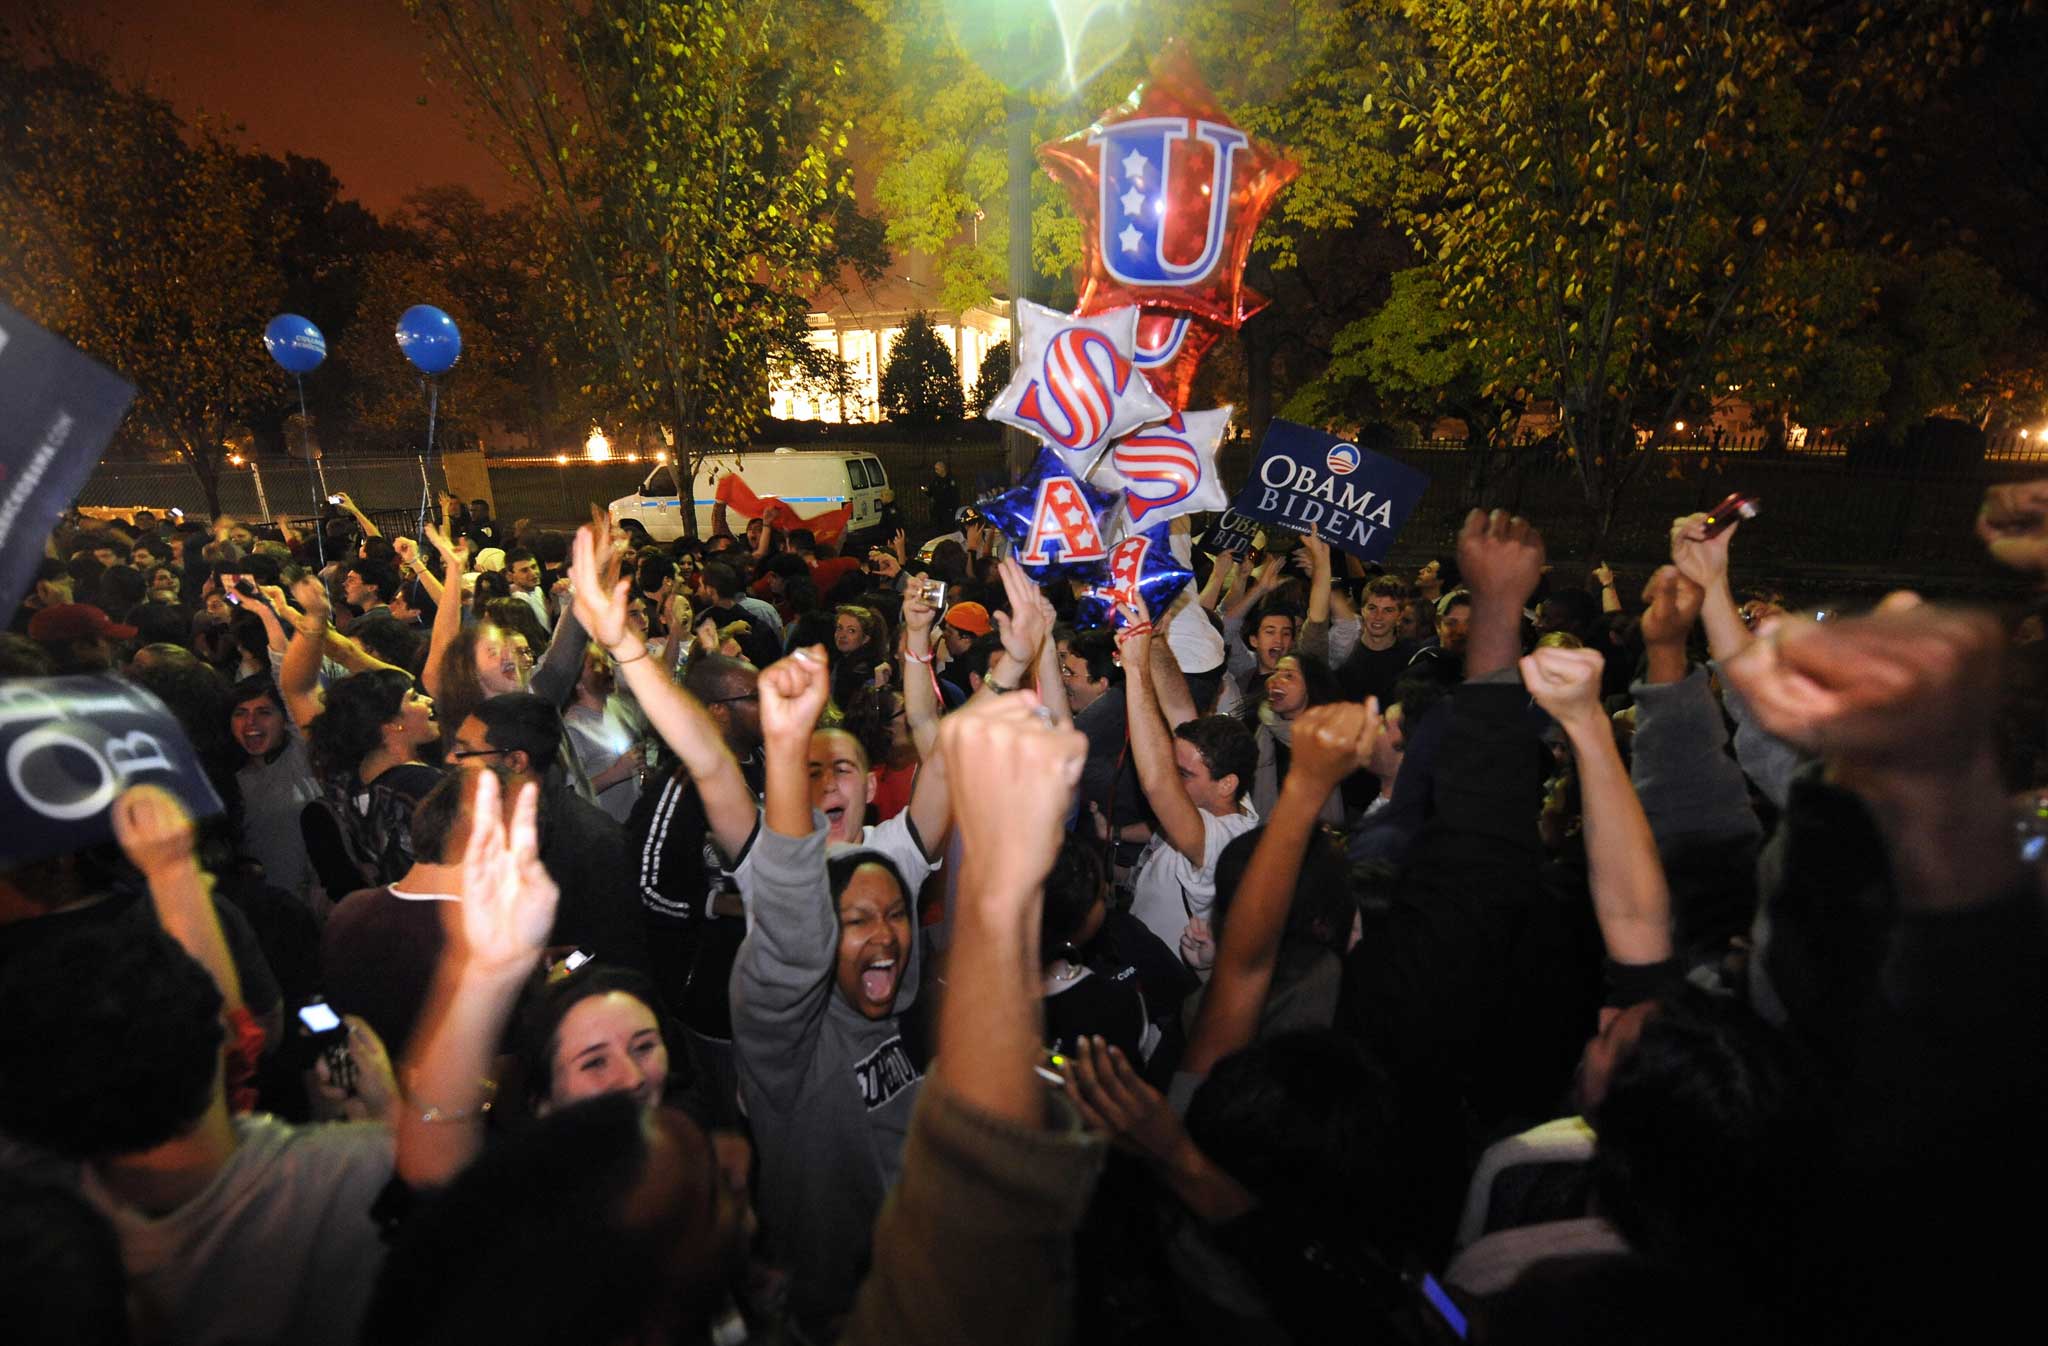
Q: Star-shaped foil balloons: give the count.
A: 6